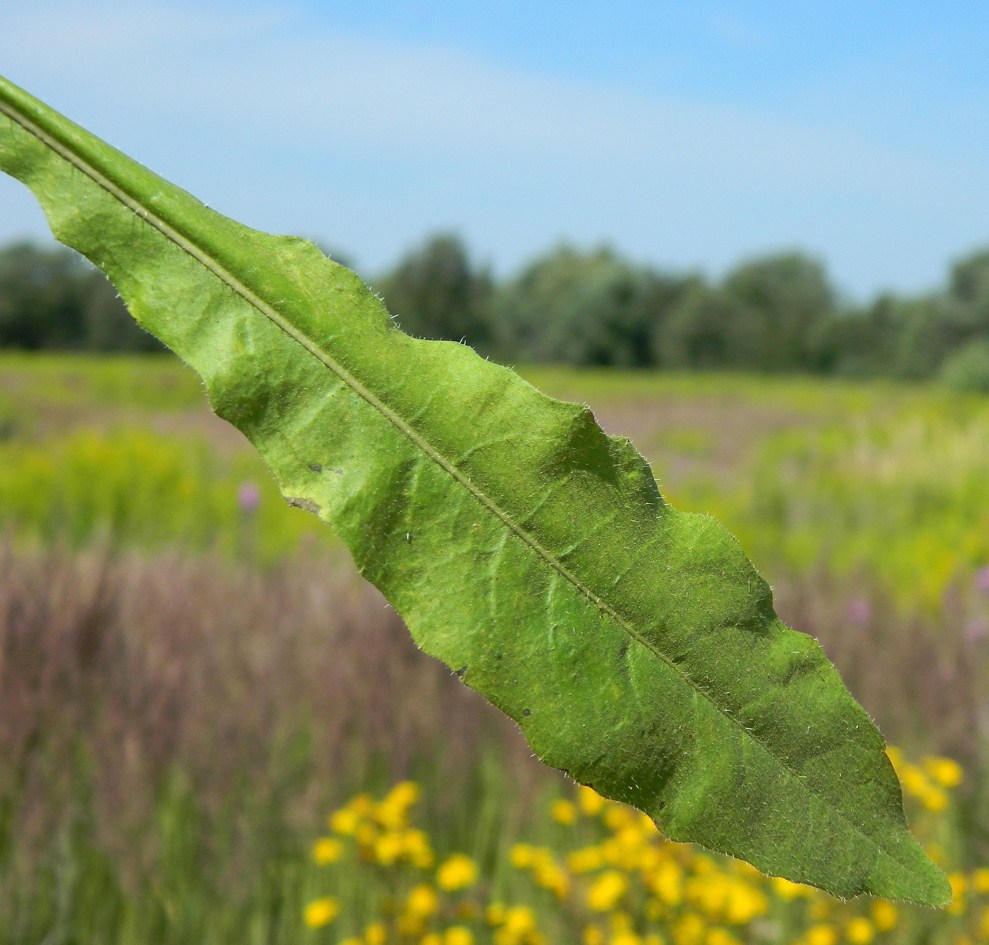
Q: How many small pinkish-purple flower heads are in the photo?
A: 4